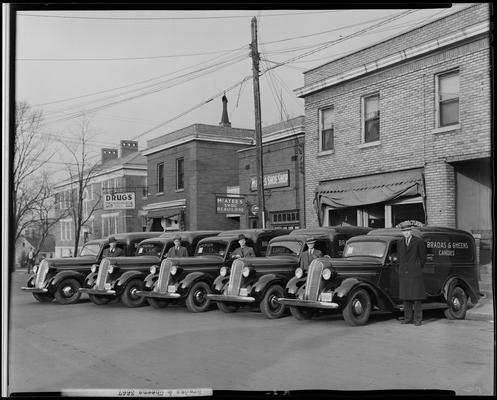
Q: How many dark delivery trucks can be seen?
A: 5